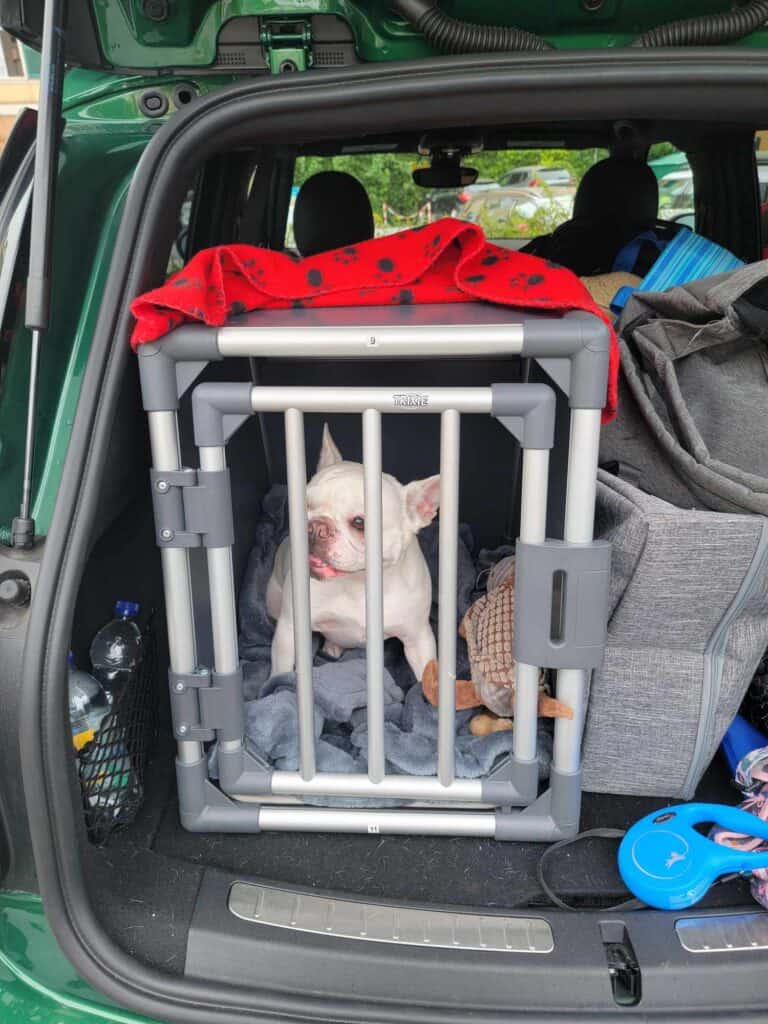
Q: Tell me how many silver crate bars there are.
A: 11